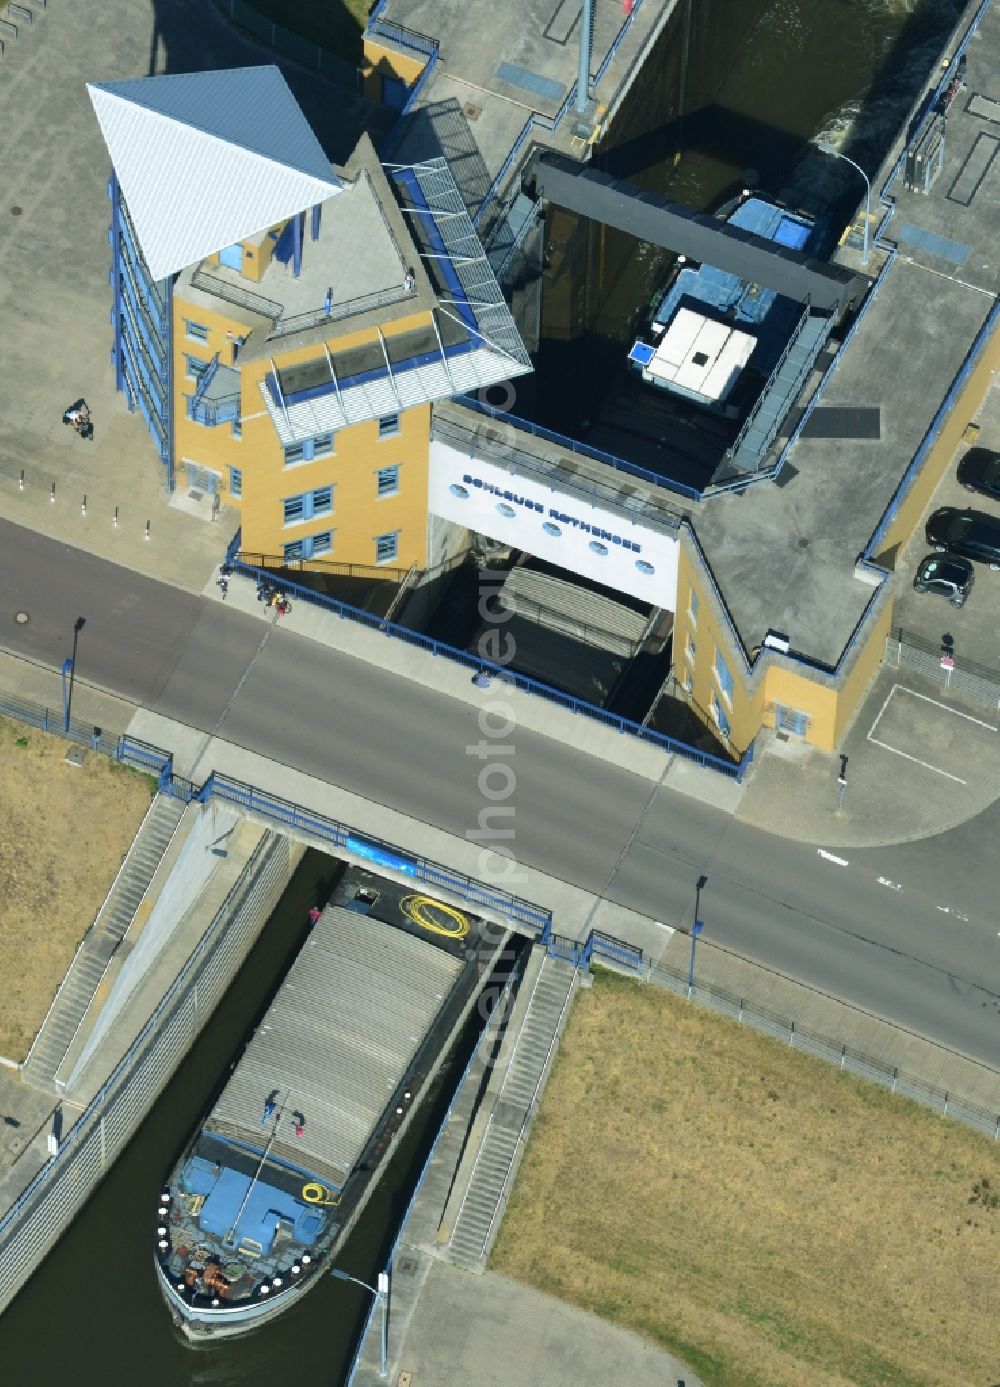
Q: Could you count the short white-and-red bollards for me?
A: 5